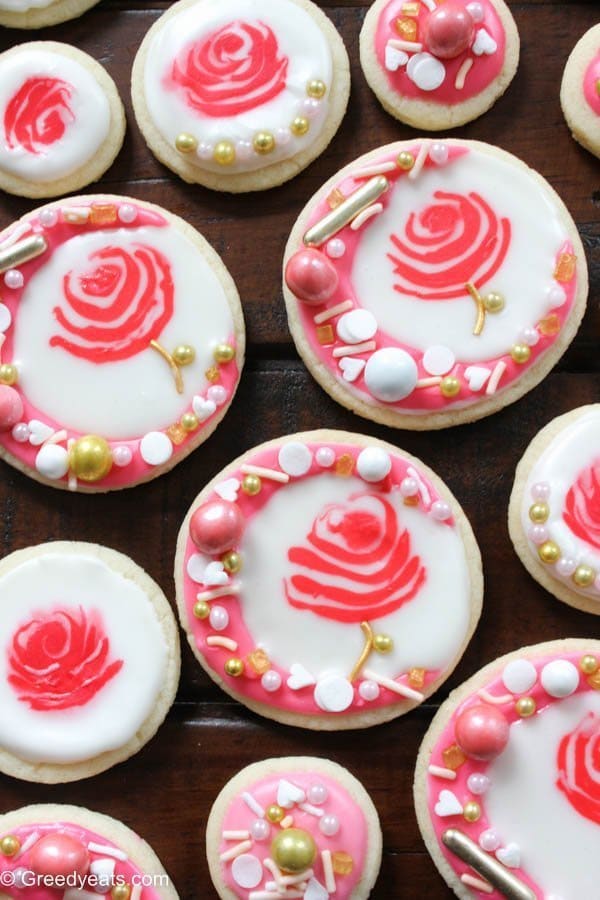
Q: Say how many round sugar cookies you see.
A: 13